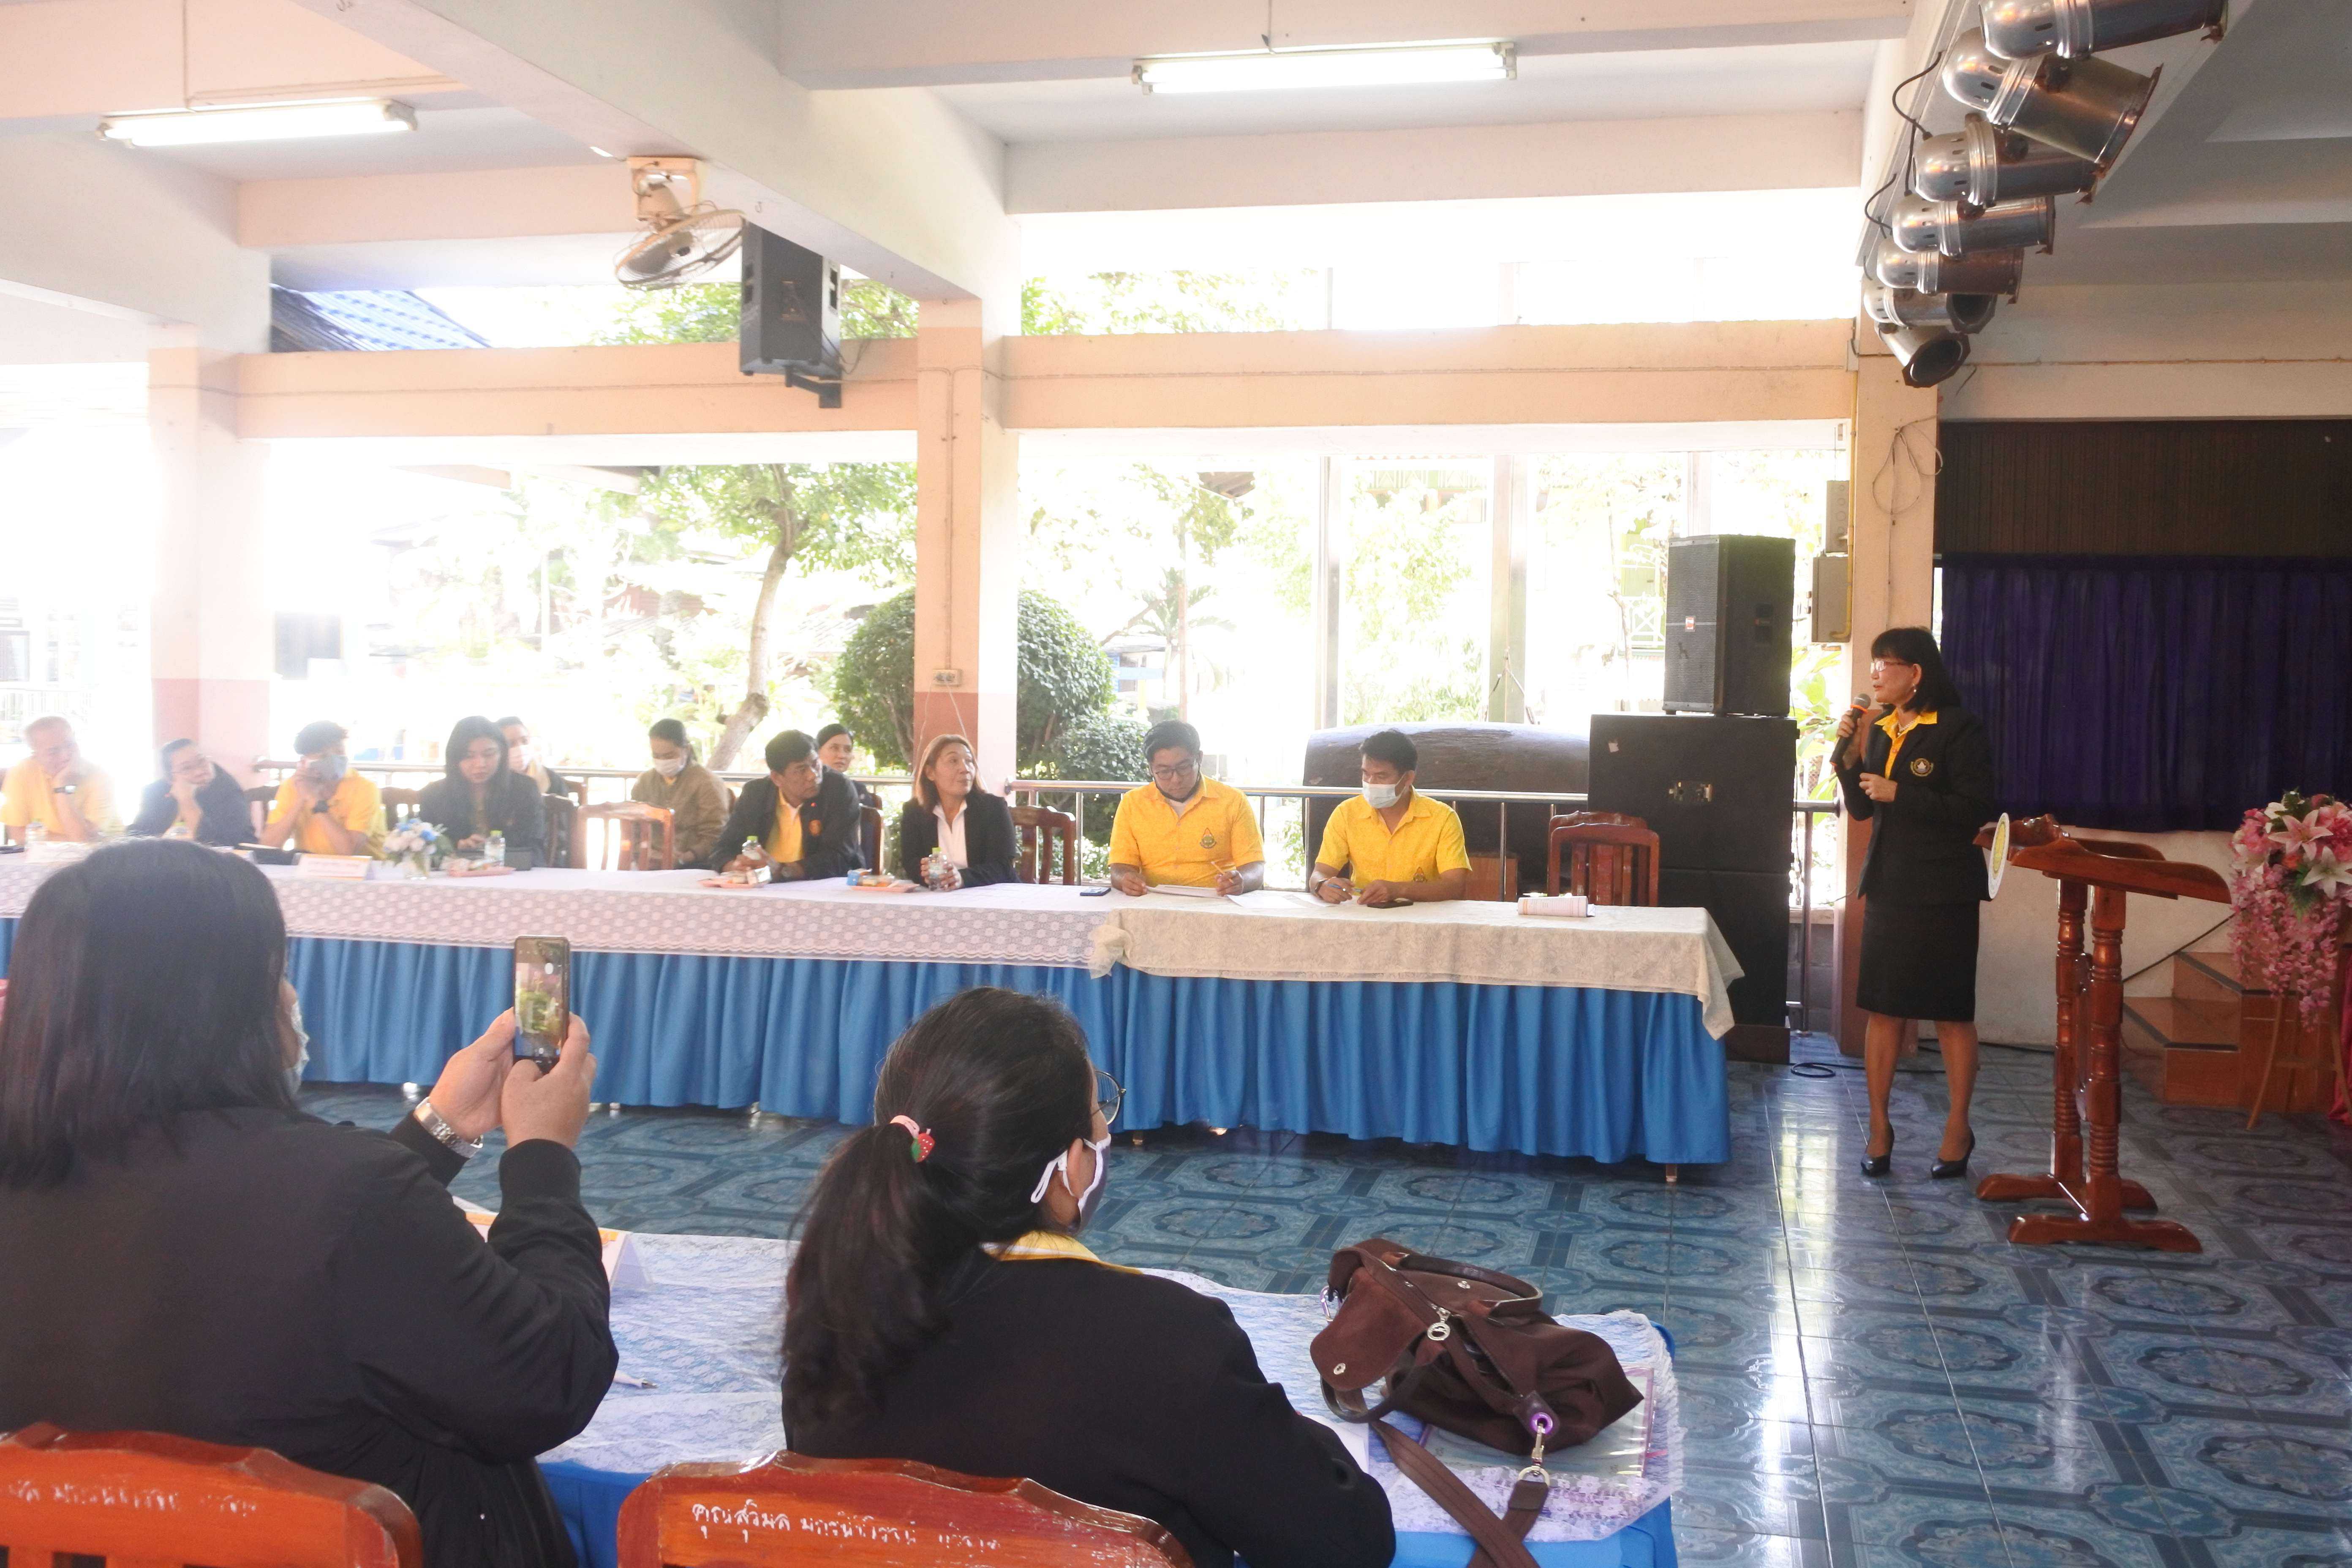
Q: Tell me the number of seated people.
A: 13